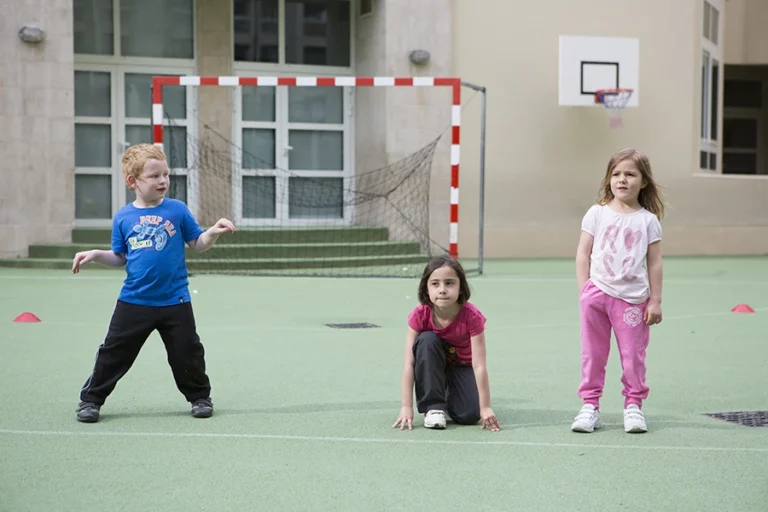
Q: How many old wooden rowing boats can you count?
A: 0